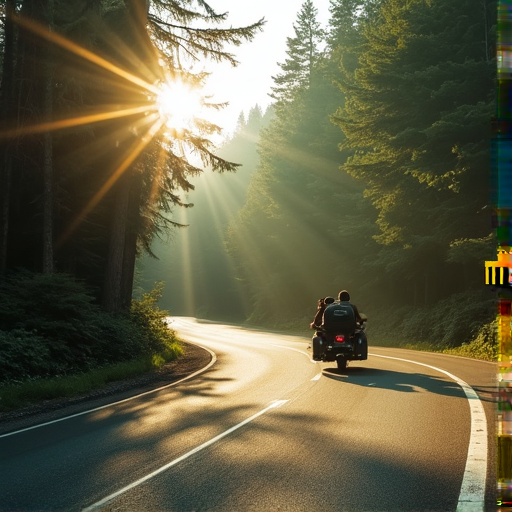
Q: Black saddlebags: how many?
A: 2